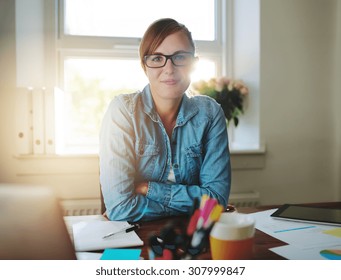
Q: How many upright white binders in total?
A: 3